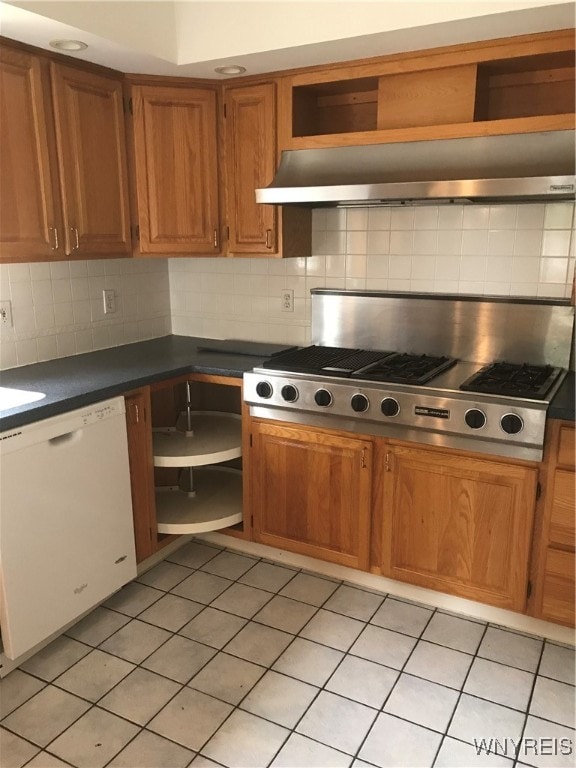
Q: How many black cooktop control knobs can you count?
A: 7